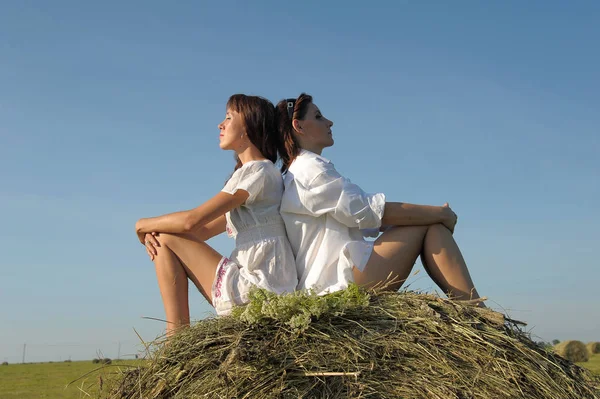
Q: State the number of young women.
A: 2